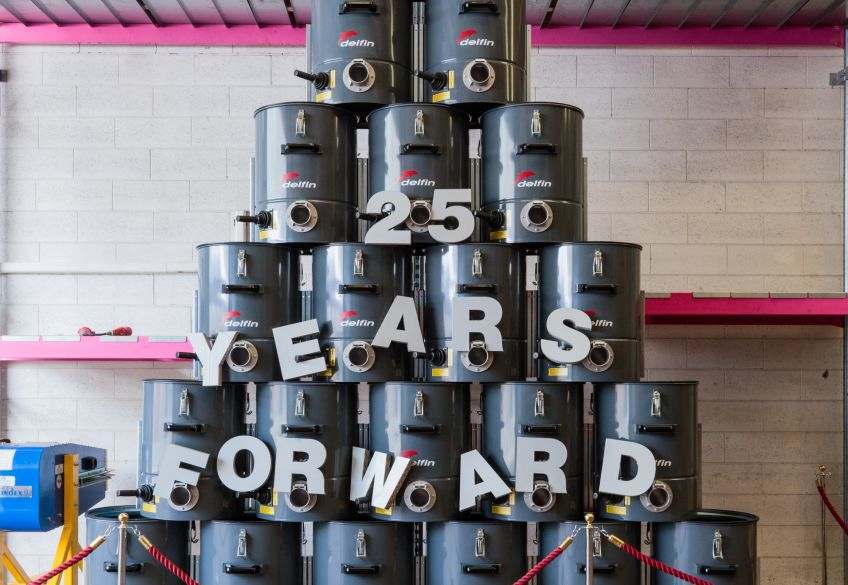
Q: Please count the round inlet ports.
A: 14